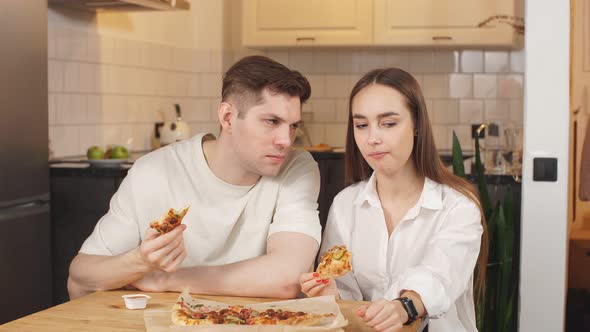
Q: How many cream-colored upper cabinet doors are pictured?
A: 2